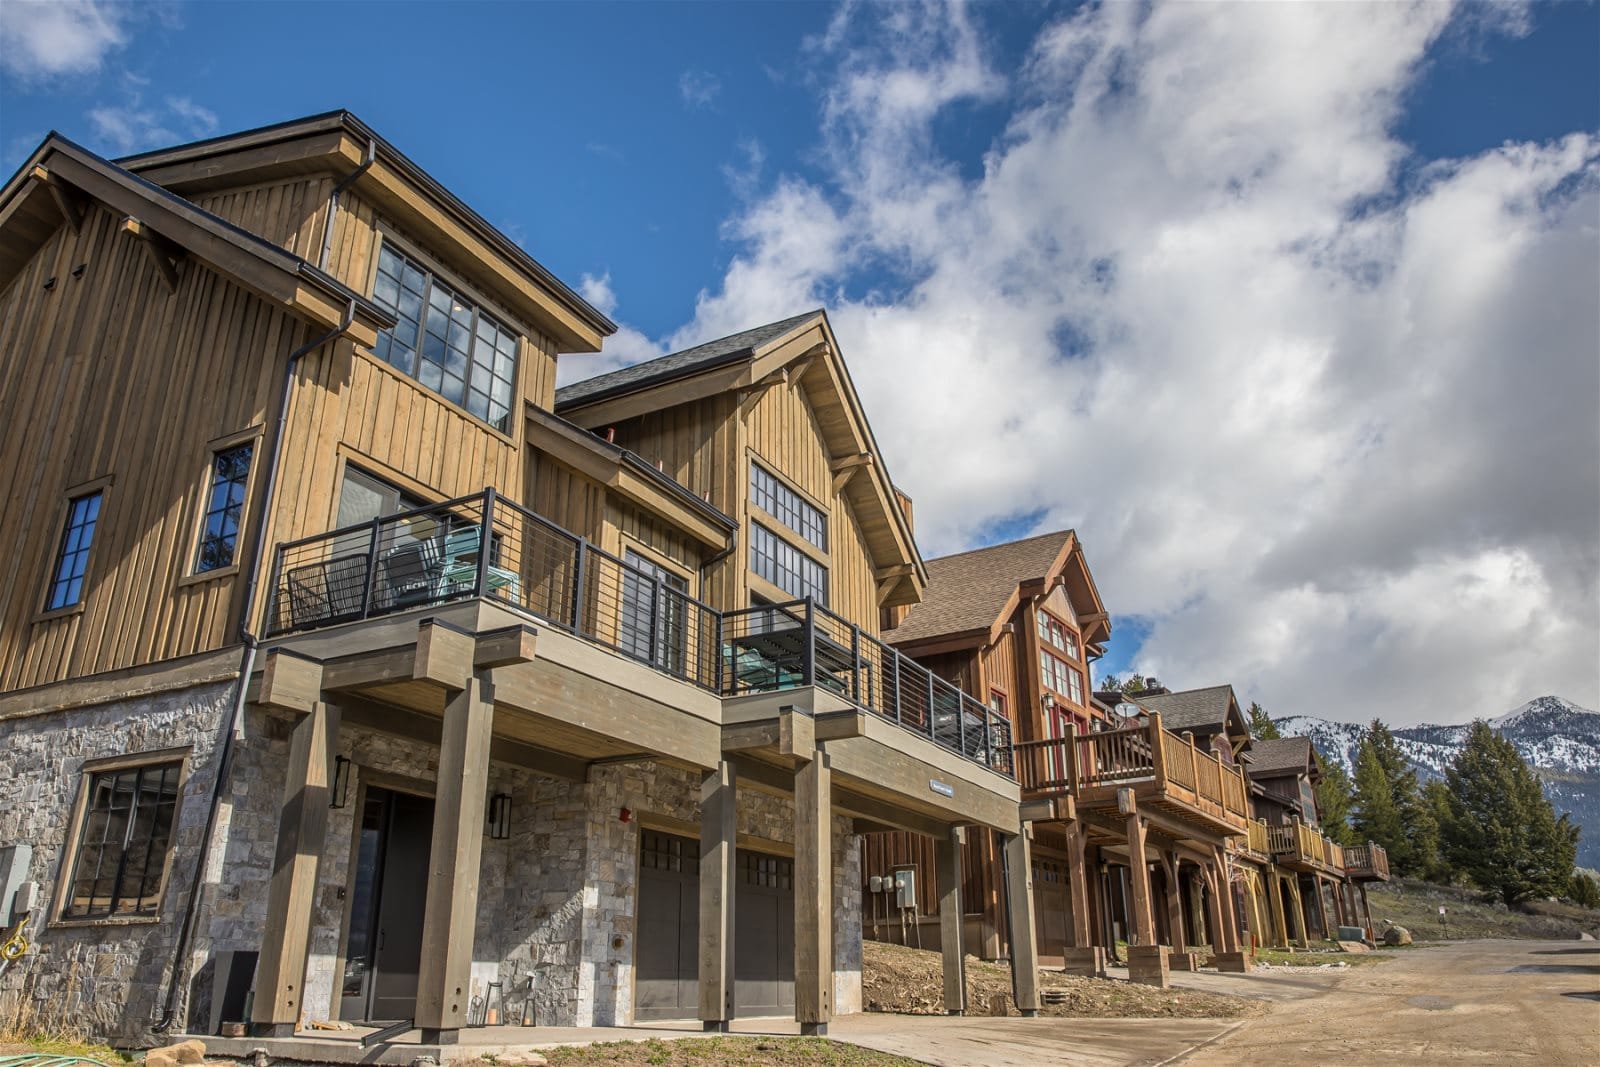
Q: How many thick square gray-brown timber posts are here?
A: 6